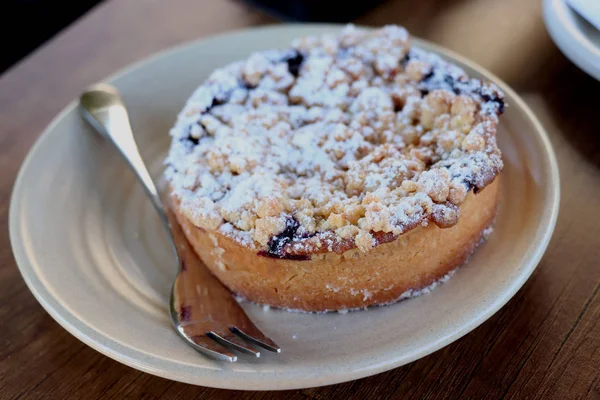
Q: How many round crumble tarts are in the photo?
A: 1